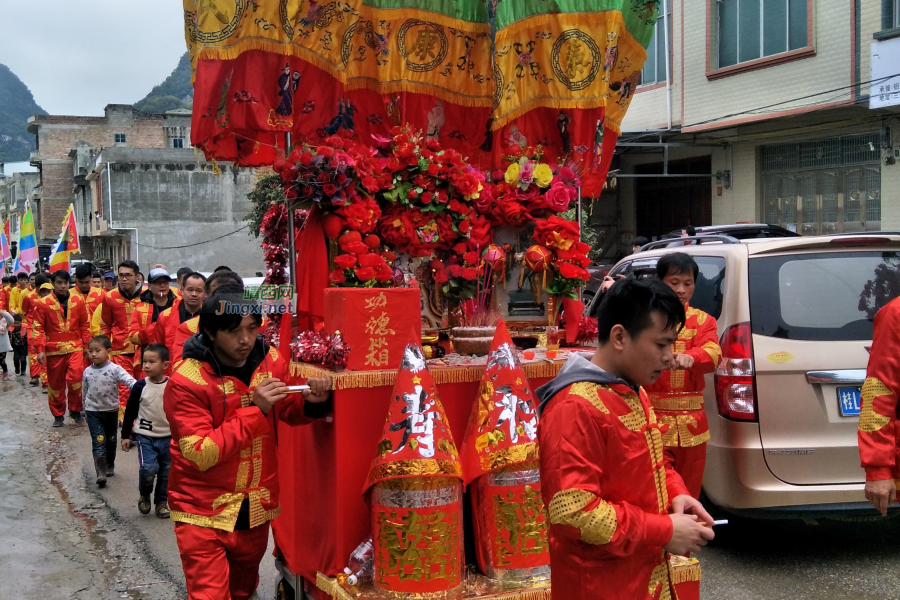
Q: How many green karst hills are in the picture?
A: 2